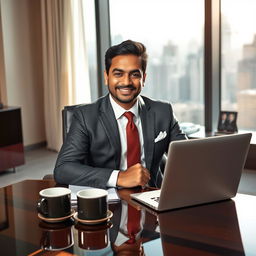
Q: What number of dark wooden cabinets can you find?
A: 1